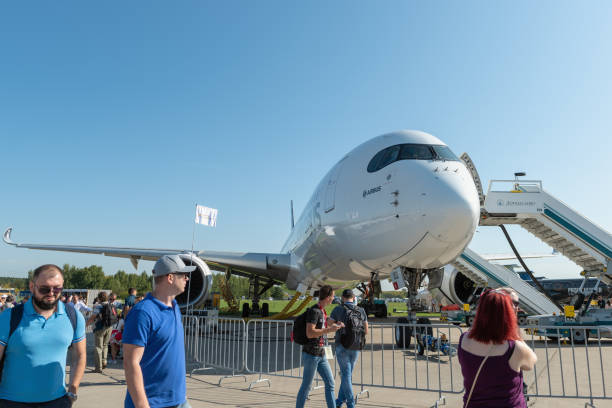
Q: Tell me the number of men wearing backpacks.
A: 4